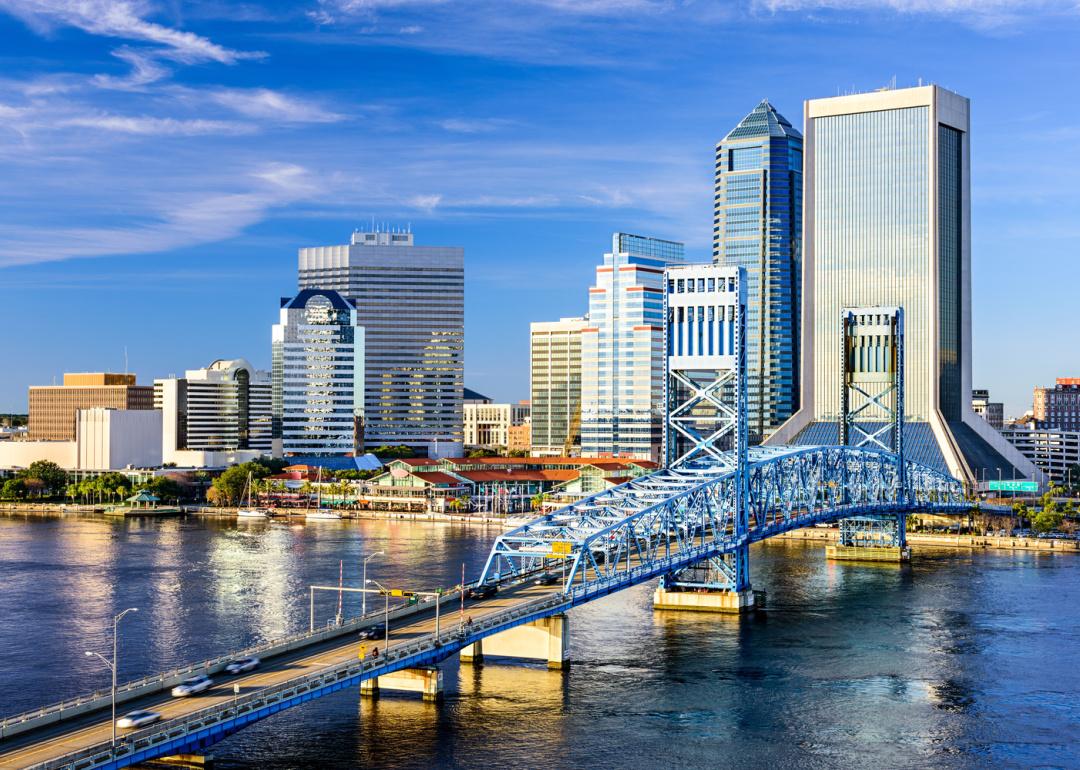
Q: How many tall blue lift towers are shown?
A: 2